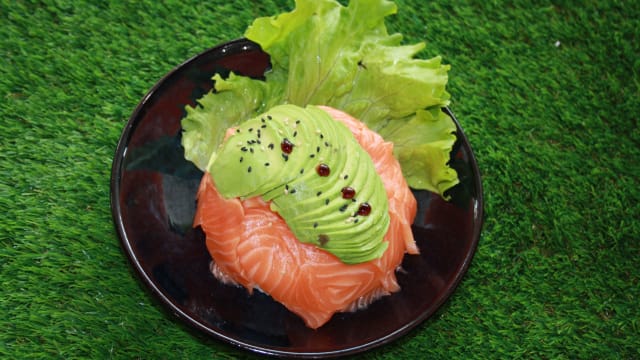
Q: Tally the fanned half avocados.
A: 1